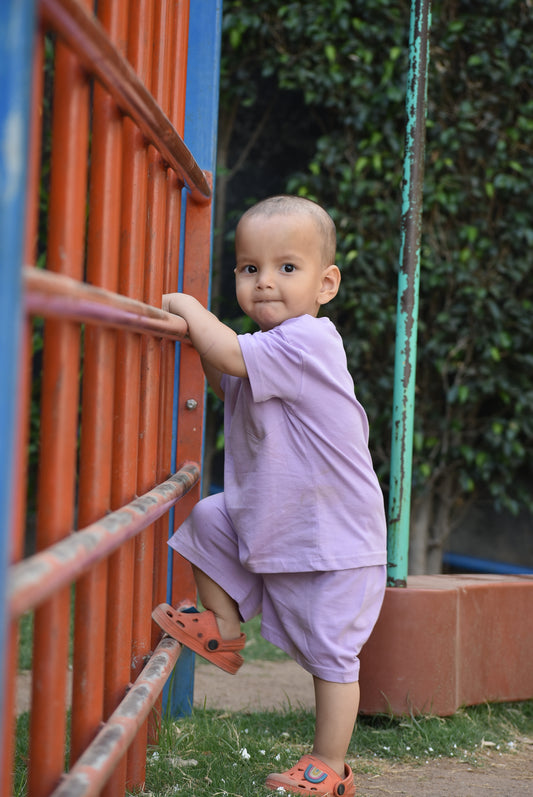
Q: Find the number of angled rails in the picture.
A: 4